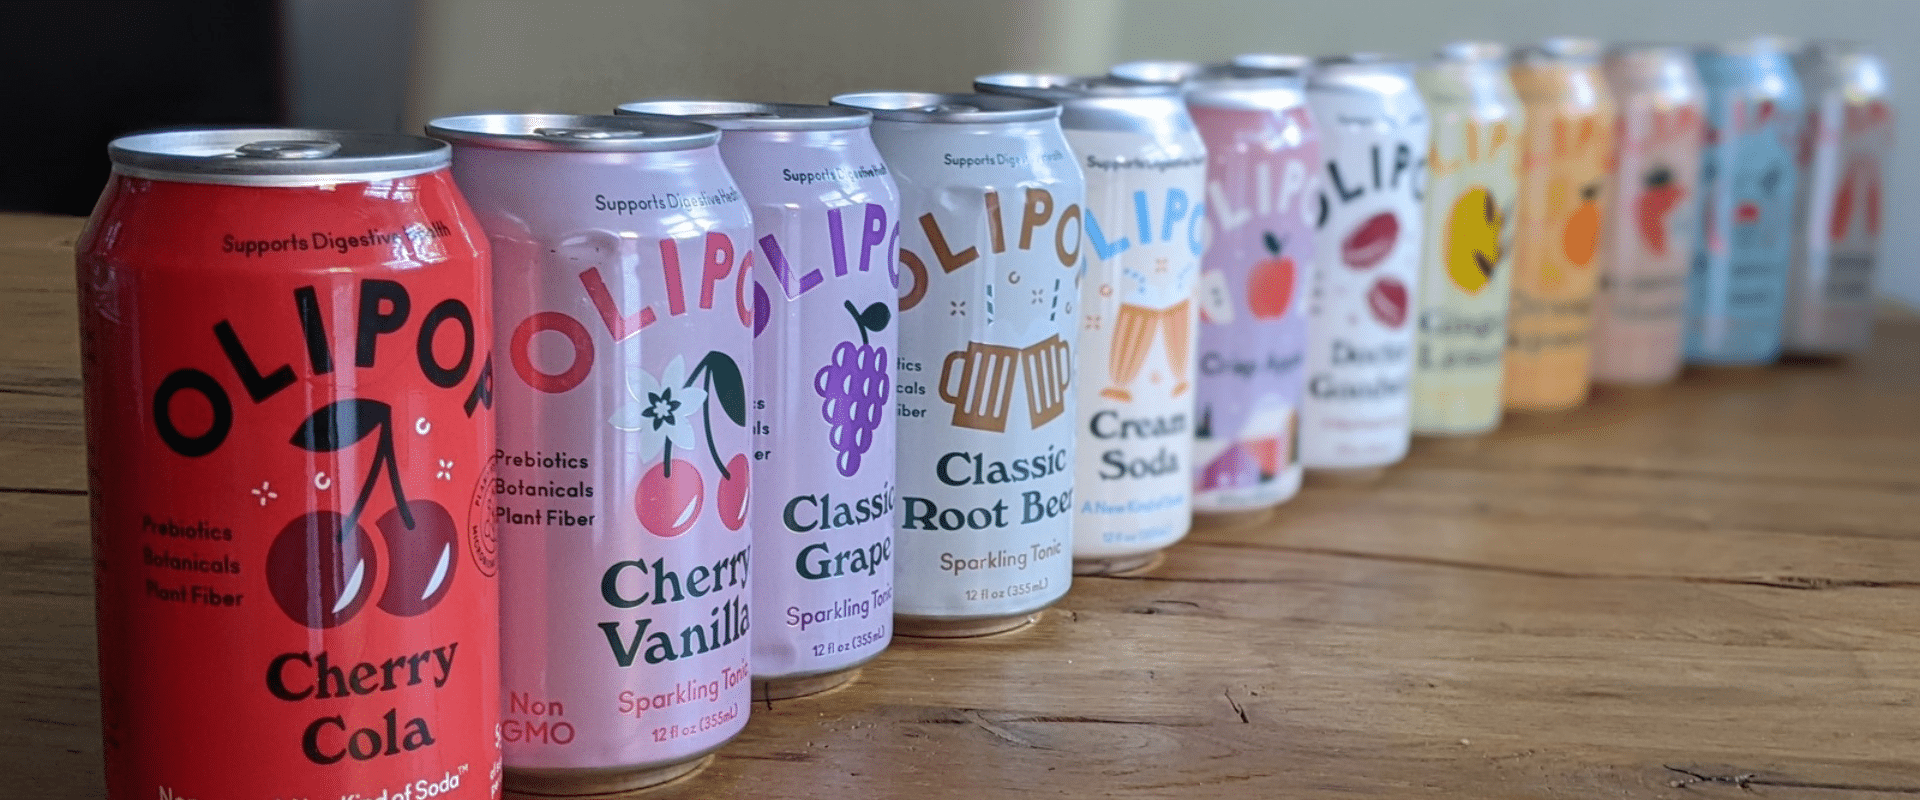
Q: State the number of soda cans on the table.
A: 12